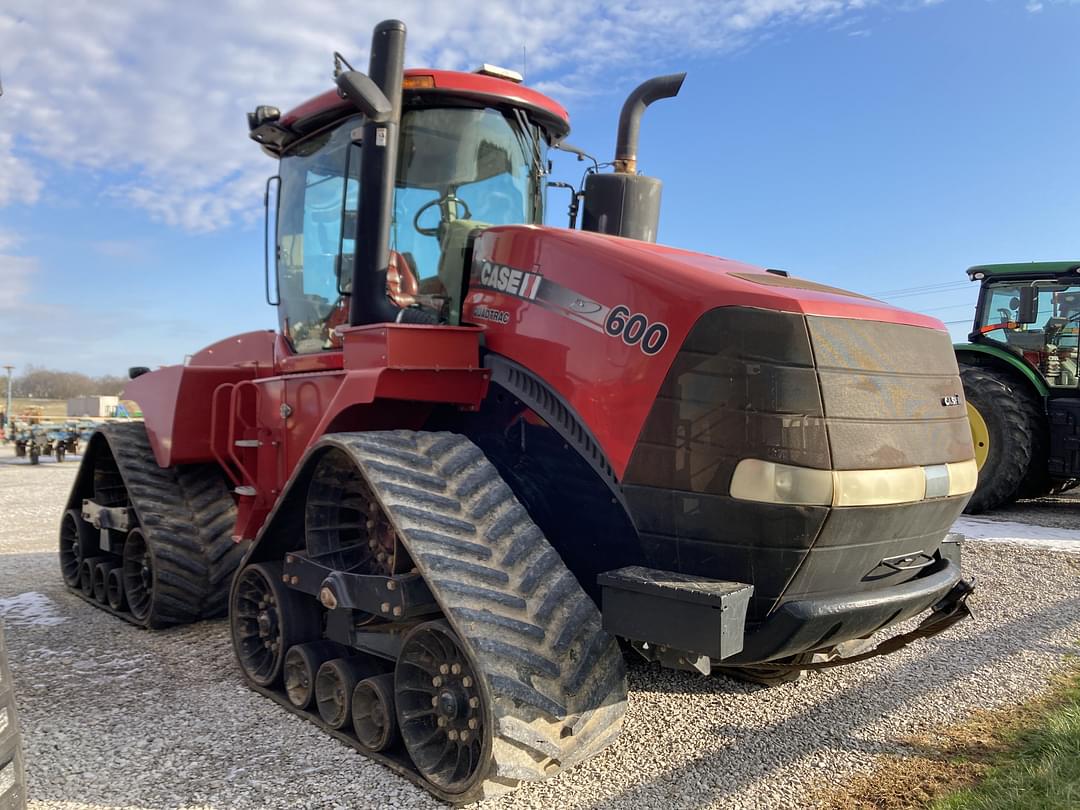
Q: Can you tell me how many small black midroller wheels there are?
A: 6